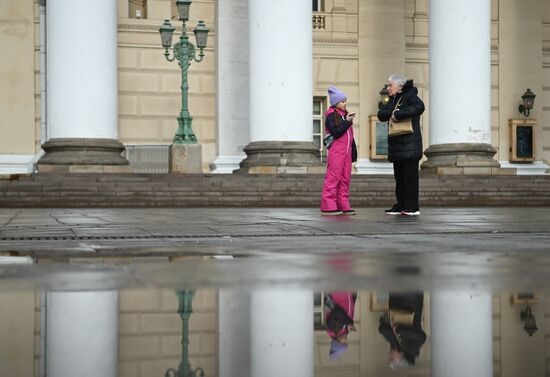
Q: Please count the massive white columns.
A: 3